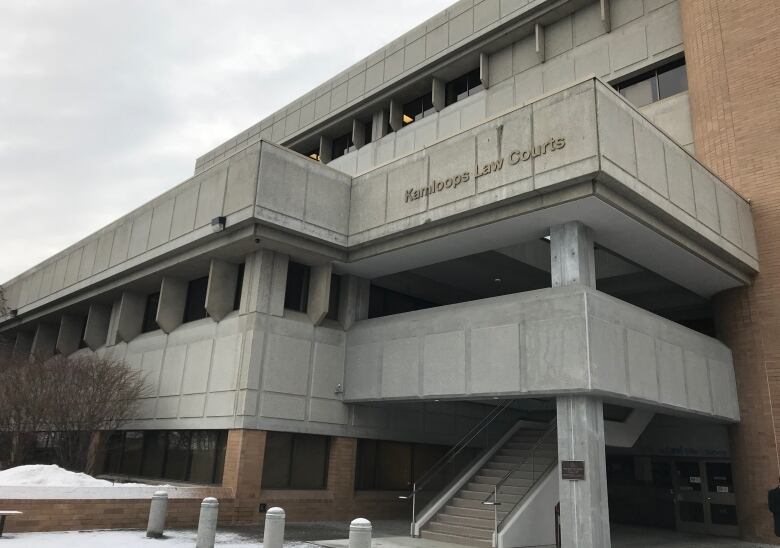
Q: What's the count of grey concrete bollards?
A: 4